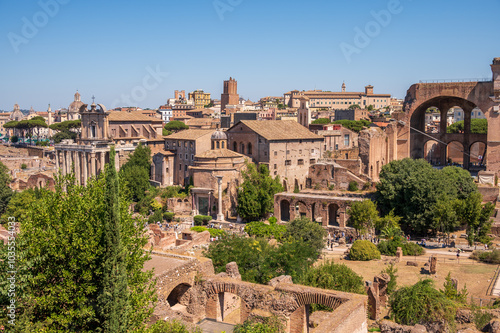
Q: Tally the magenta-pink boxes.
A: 0